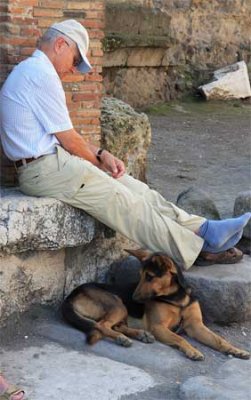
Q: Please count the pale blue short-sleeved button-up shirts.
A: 1